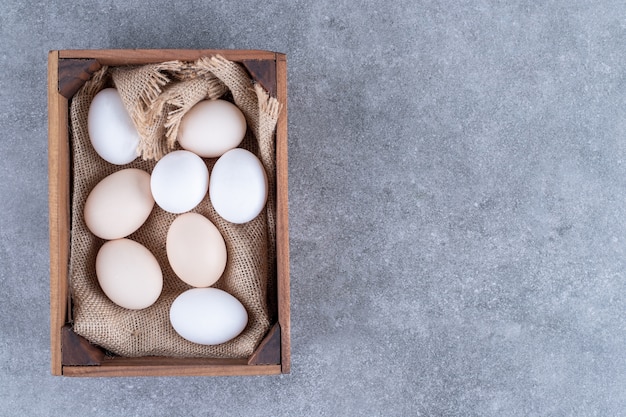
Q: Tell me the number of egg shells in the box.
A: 8